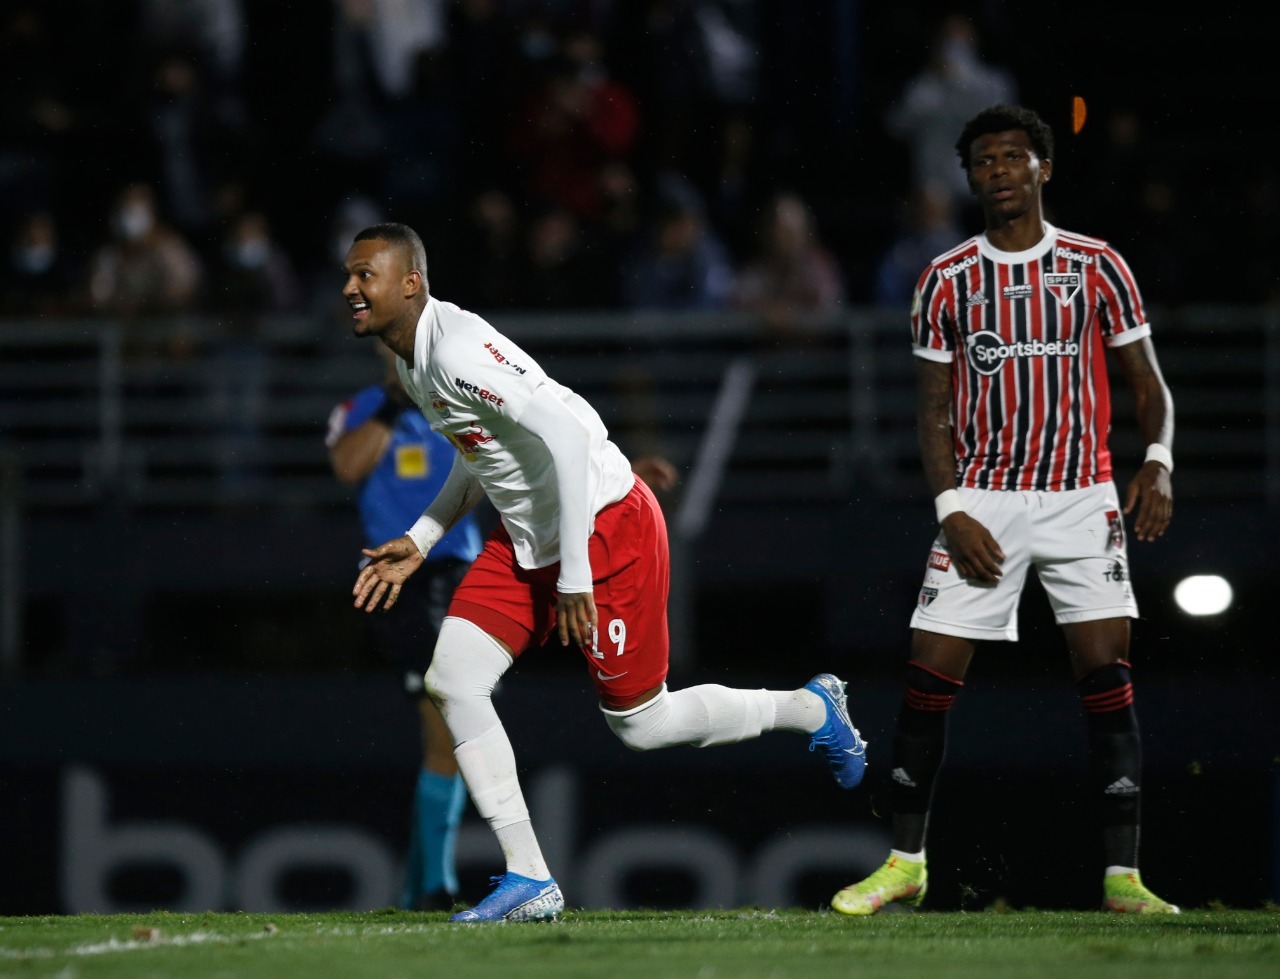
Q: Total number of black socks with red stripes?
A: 2